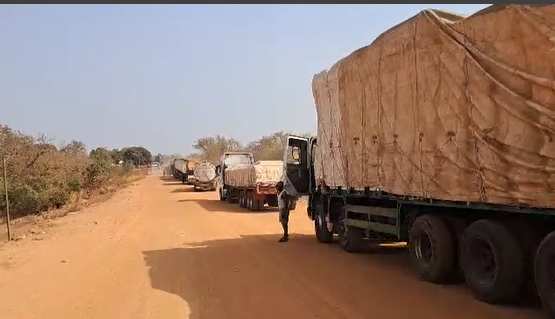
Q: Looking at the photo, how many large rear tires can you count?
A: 3